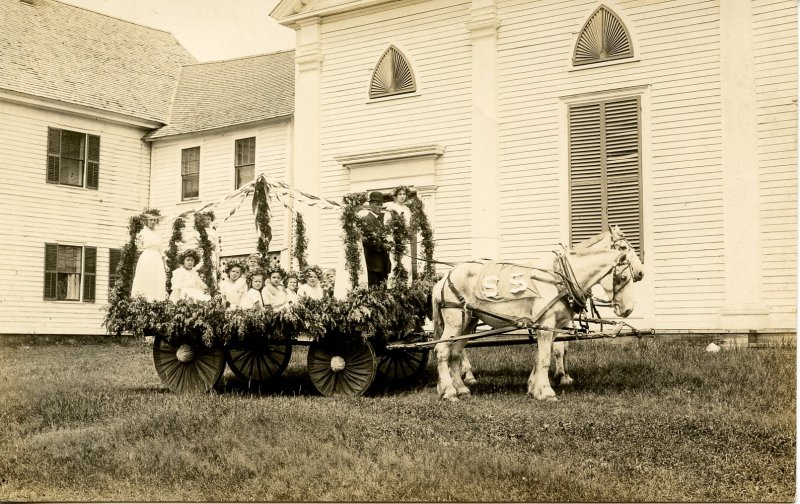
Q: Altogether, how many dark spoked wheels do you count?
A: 4